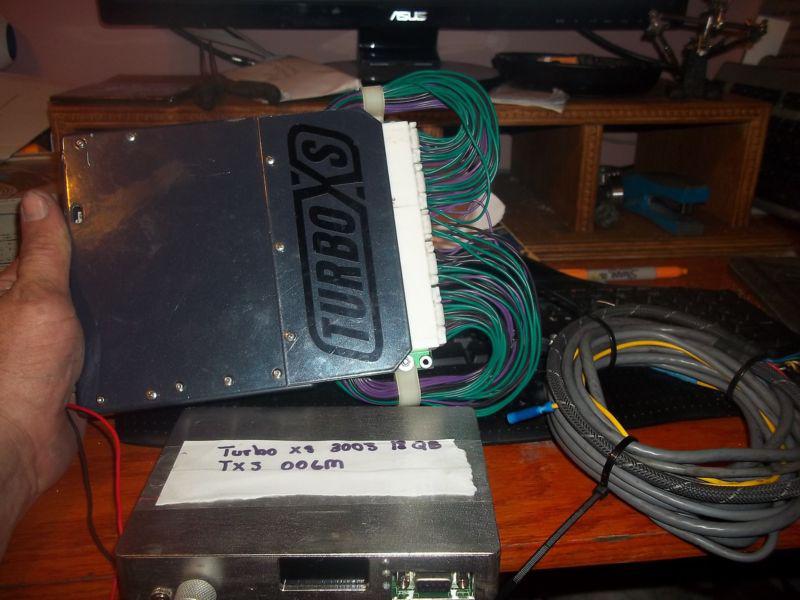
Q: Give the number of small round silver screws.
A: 10